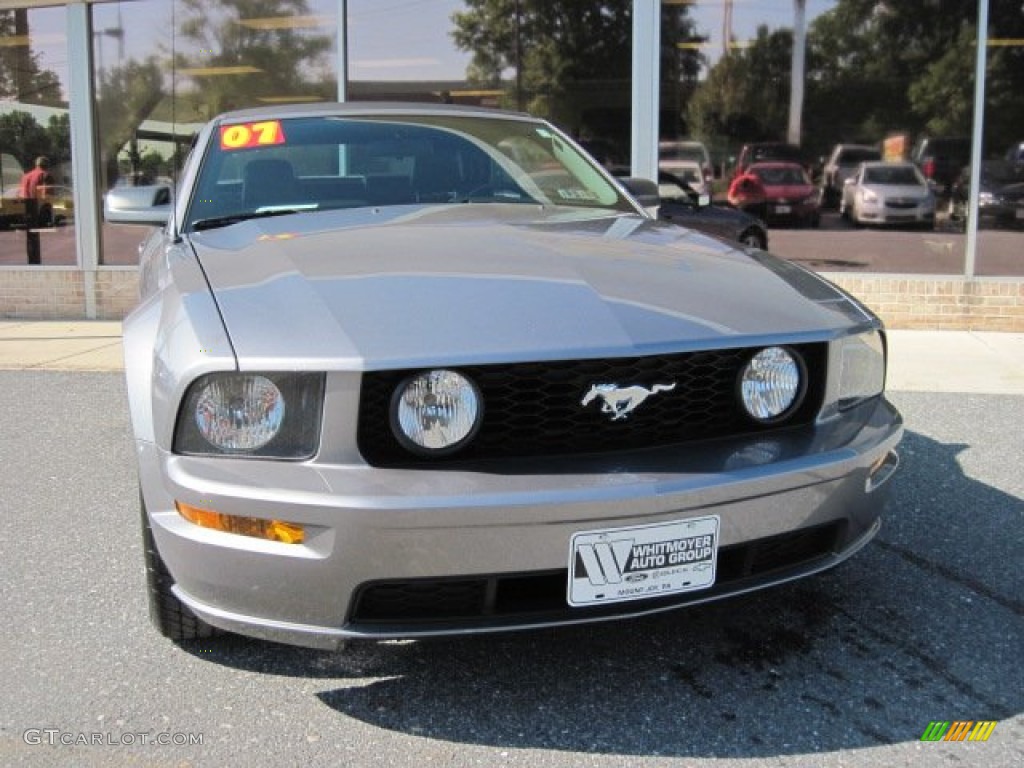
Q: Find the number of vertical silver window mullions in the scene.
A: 4